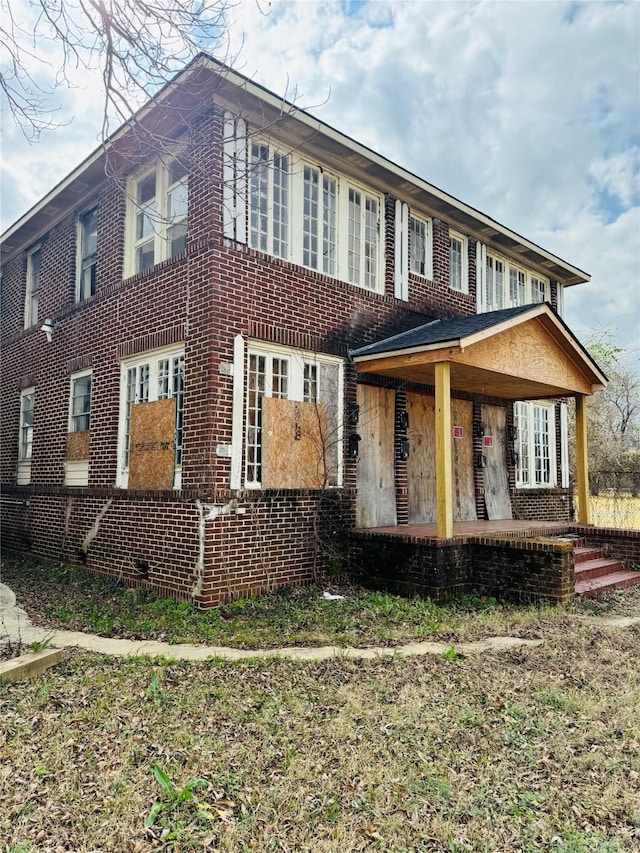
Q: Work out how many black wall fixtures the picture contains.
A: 8